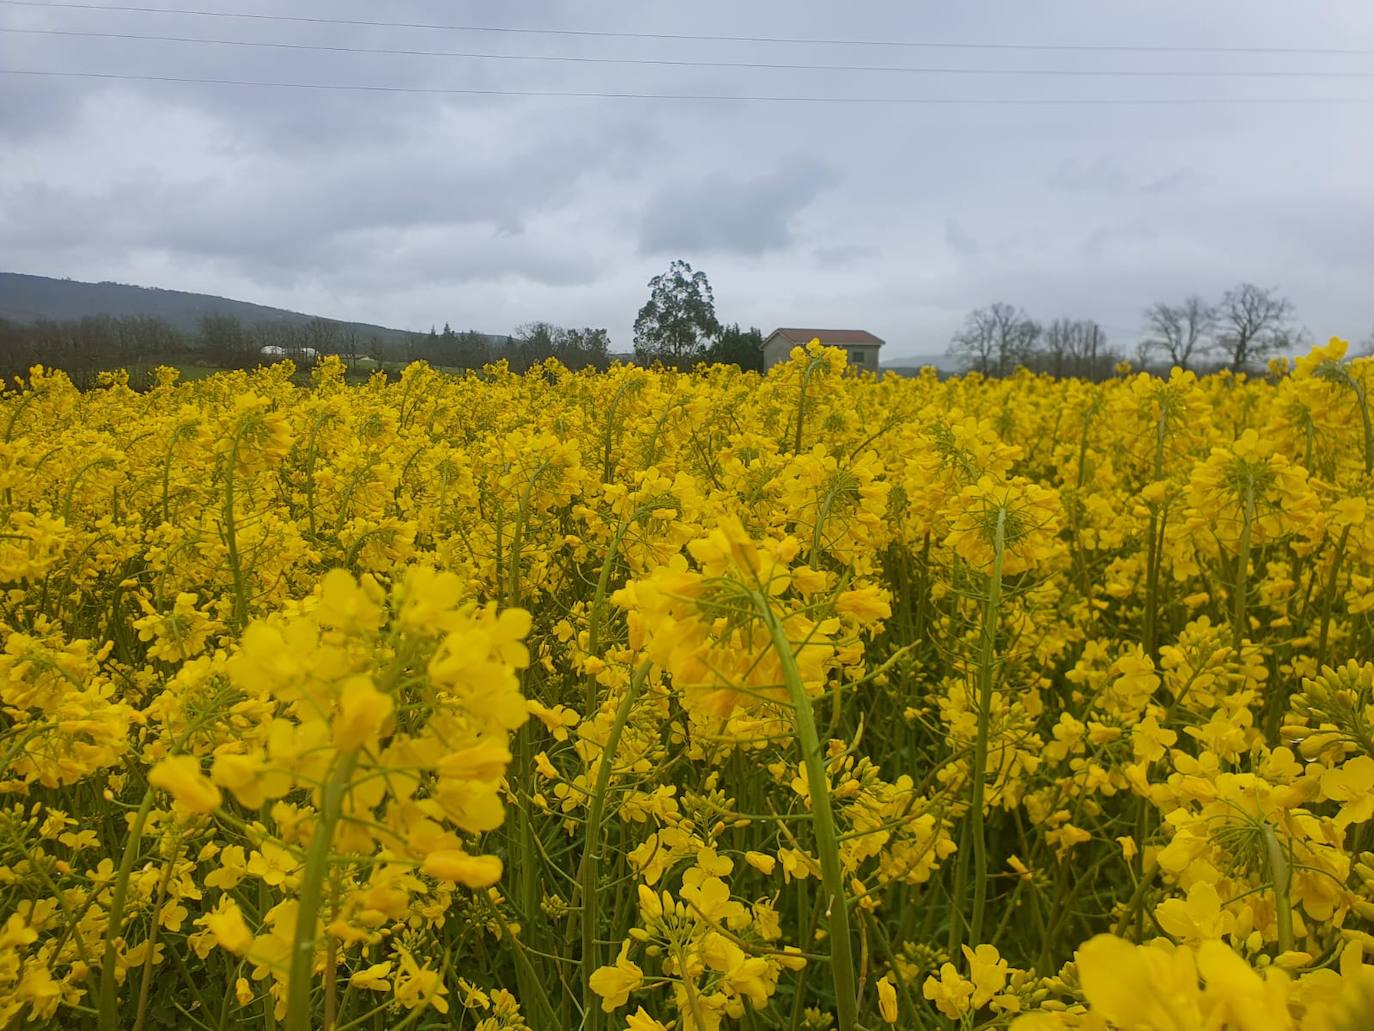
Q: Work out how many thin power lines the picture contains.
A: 3